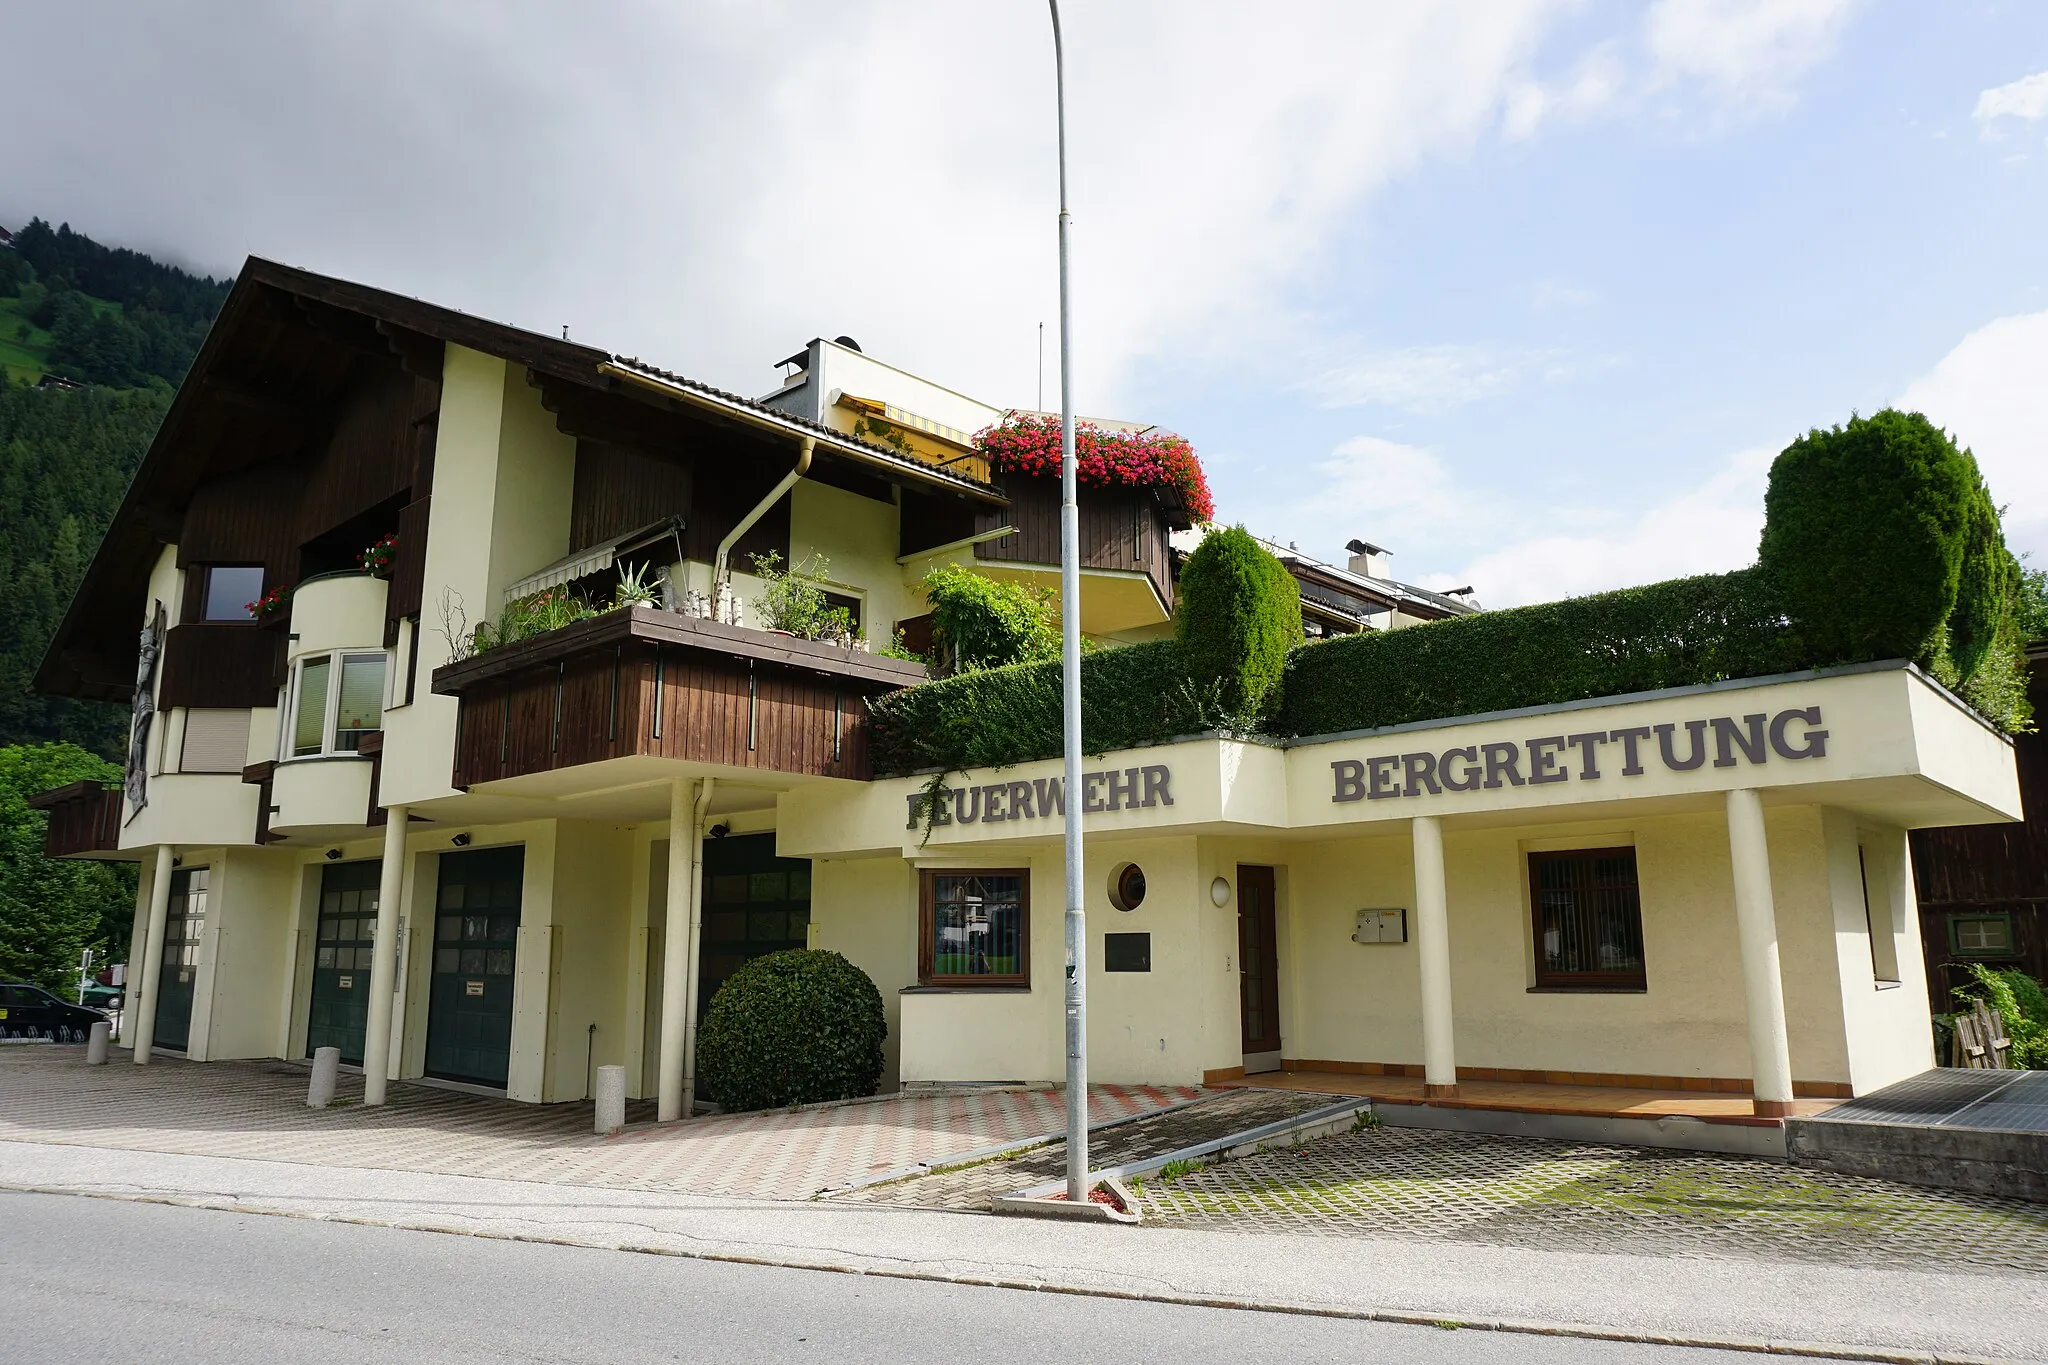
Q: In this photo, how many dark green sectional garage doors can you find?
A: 4